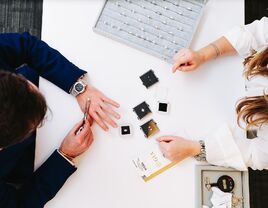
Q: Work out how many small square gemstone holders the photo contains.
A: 5